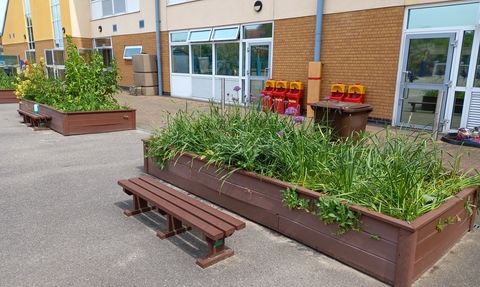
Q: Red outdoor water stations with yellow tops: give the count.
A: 5